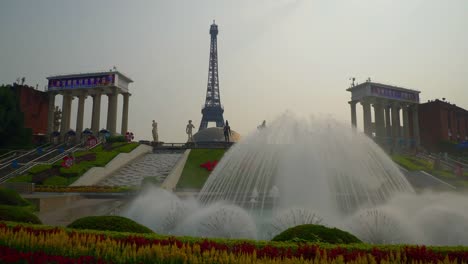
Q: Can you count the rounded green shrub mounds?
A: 4